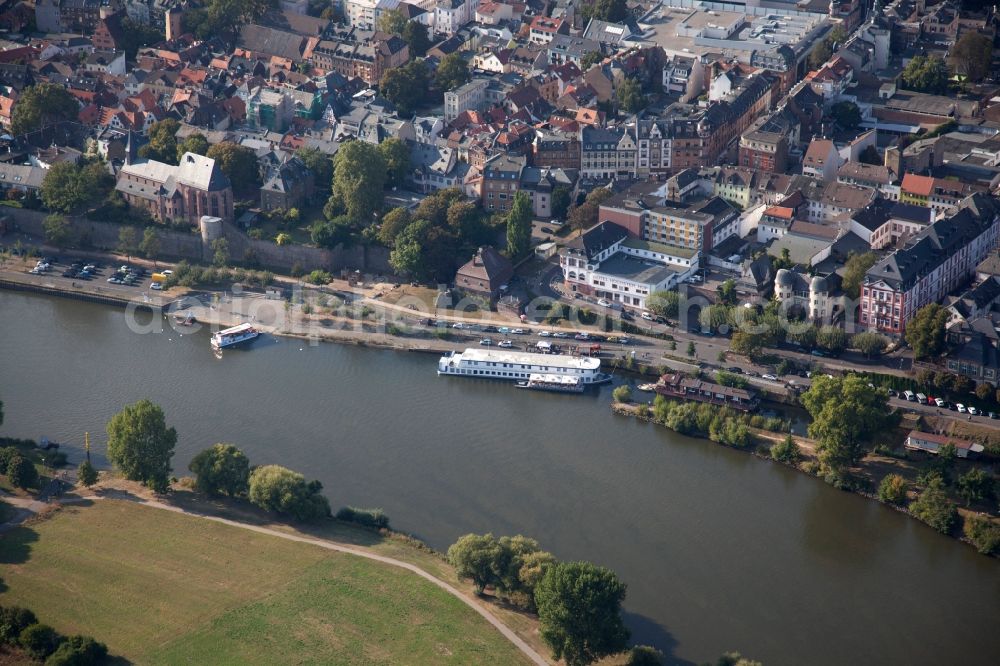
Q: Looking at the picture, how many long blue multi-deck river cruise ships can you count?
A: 0